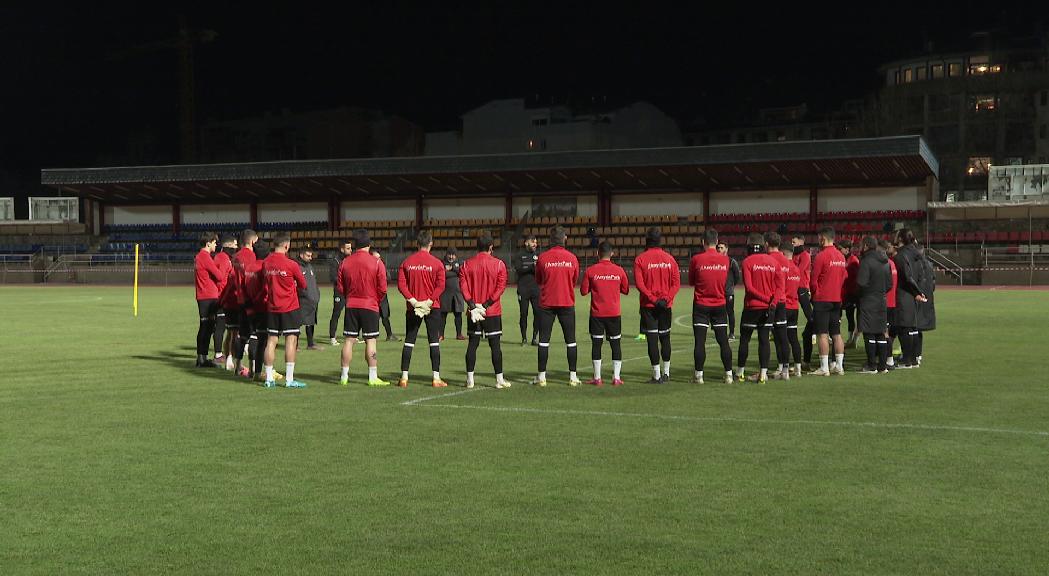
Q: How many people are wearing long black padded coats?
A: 5